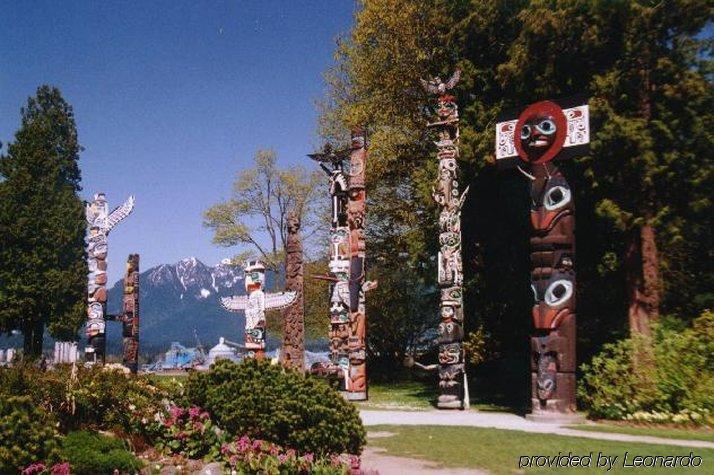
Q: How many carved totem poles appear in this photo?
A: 8